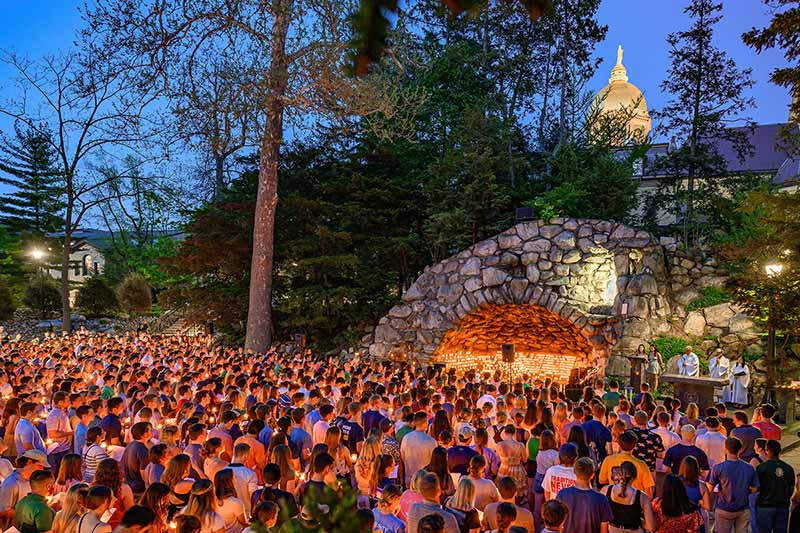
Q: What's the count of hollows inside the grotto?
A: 2